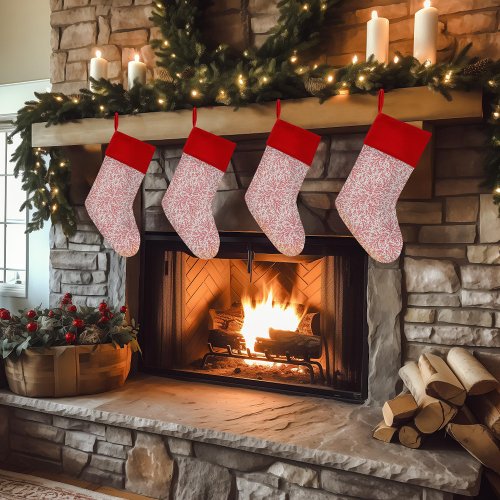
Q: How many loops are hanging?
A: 4